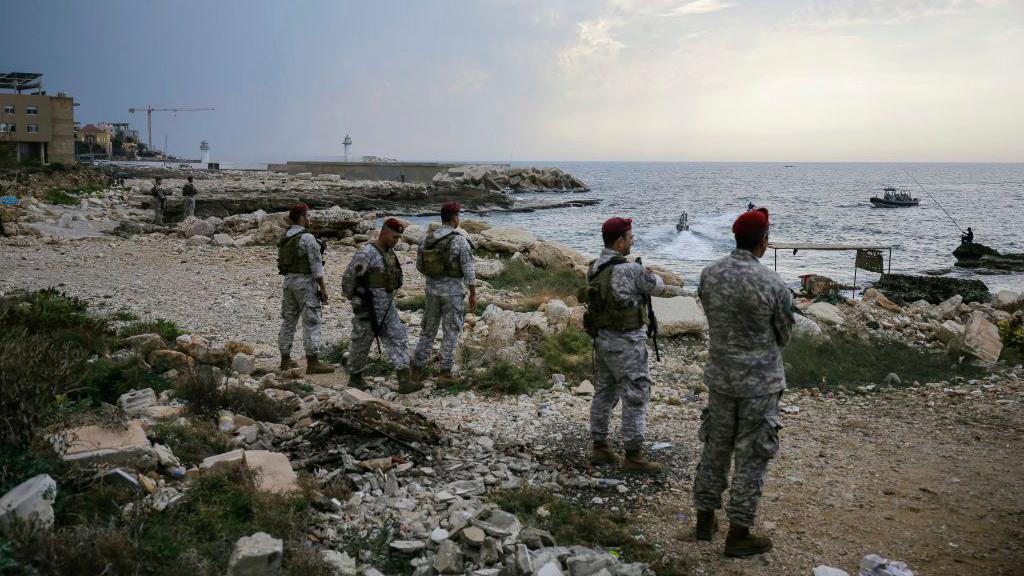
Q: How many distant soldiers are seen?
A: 2